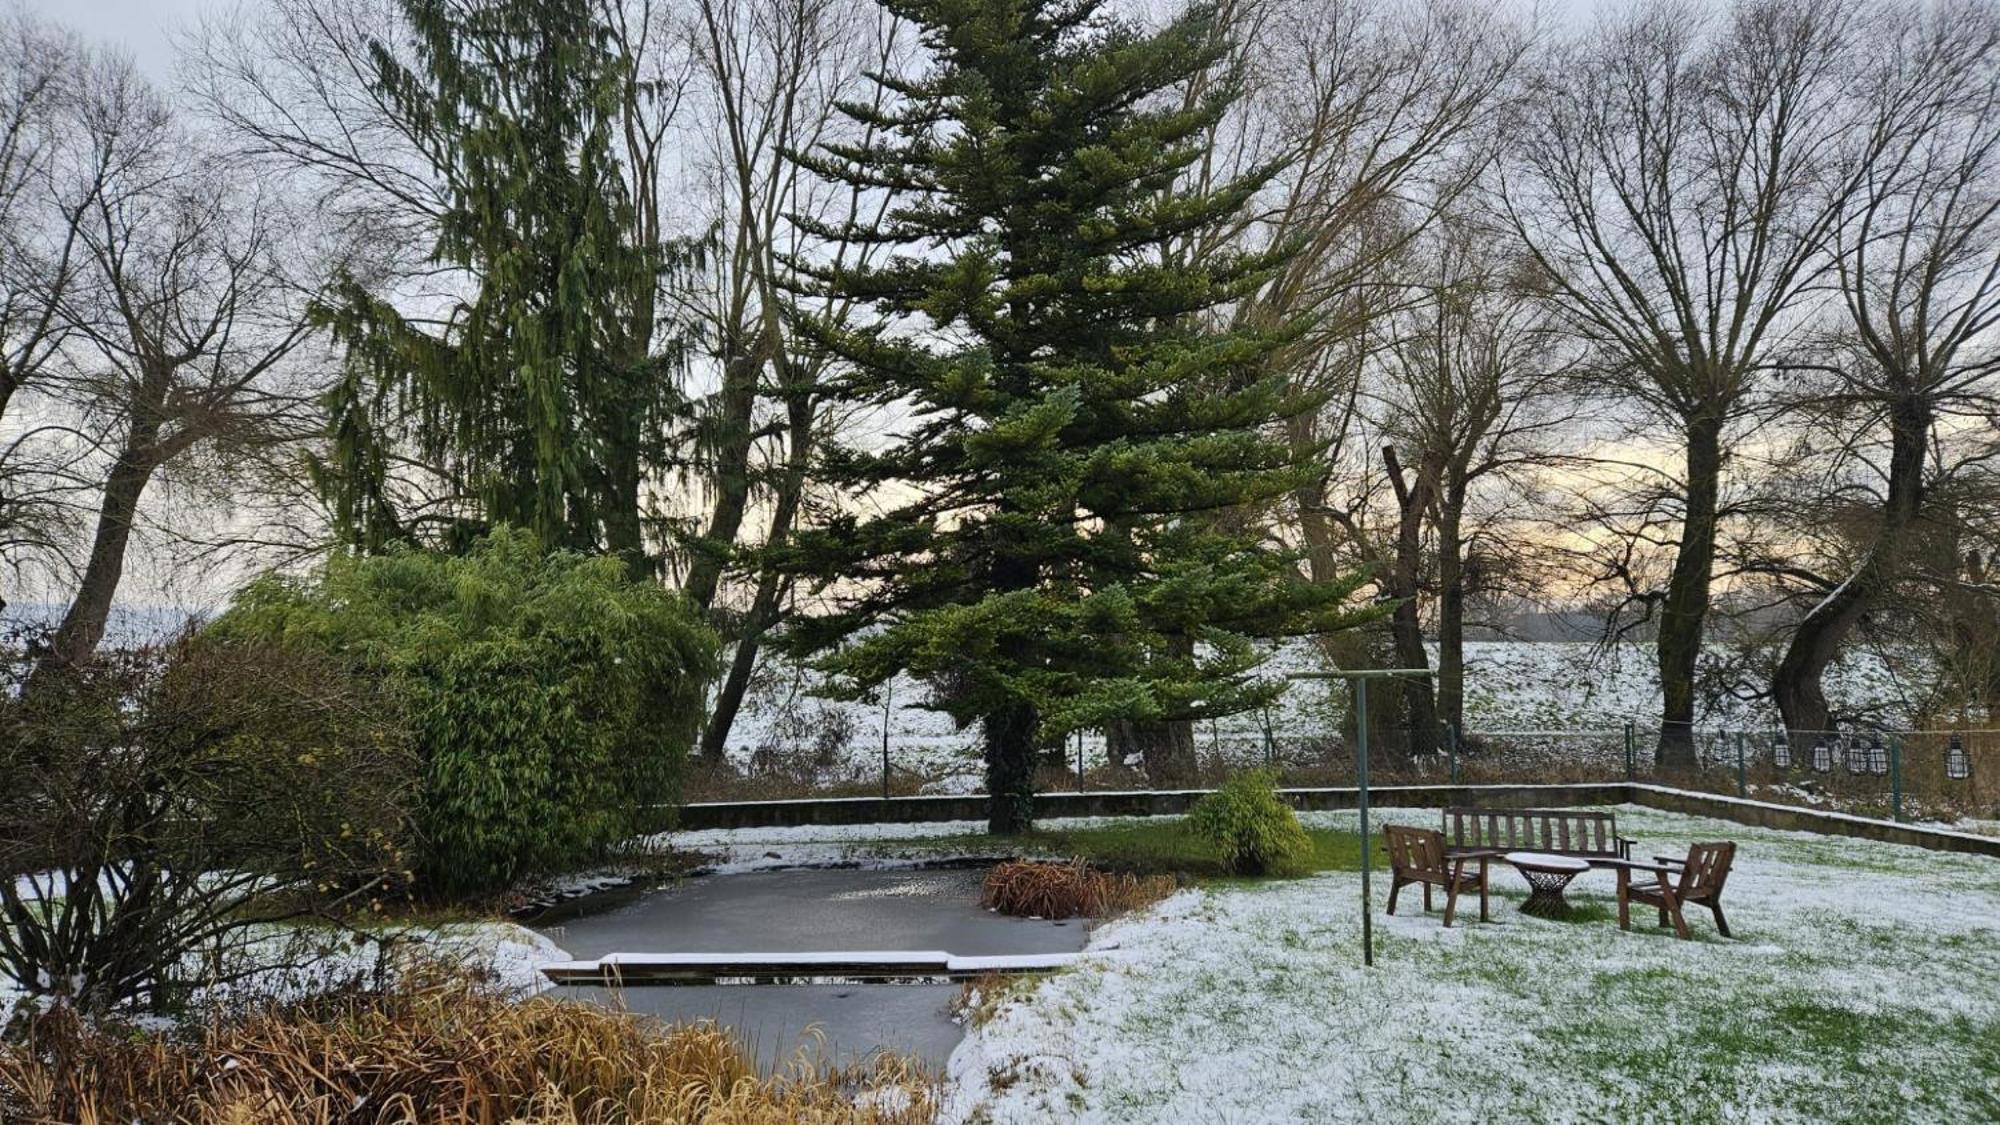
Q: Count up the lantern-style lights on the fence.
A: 6